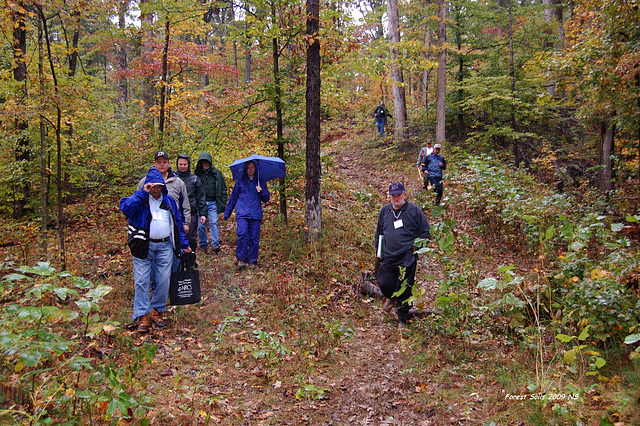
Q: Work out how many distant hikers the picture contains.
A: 3